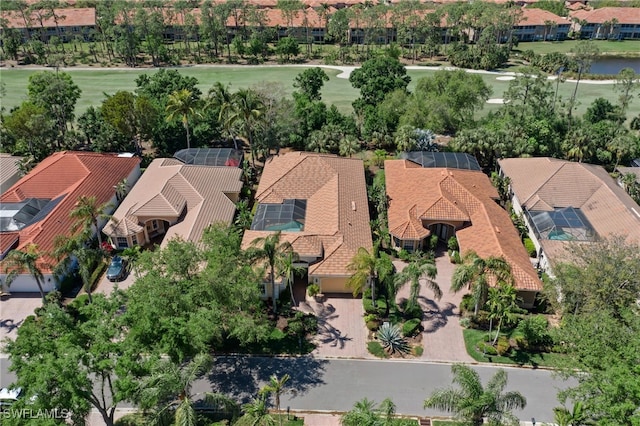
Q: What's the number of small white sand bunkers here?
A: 2